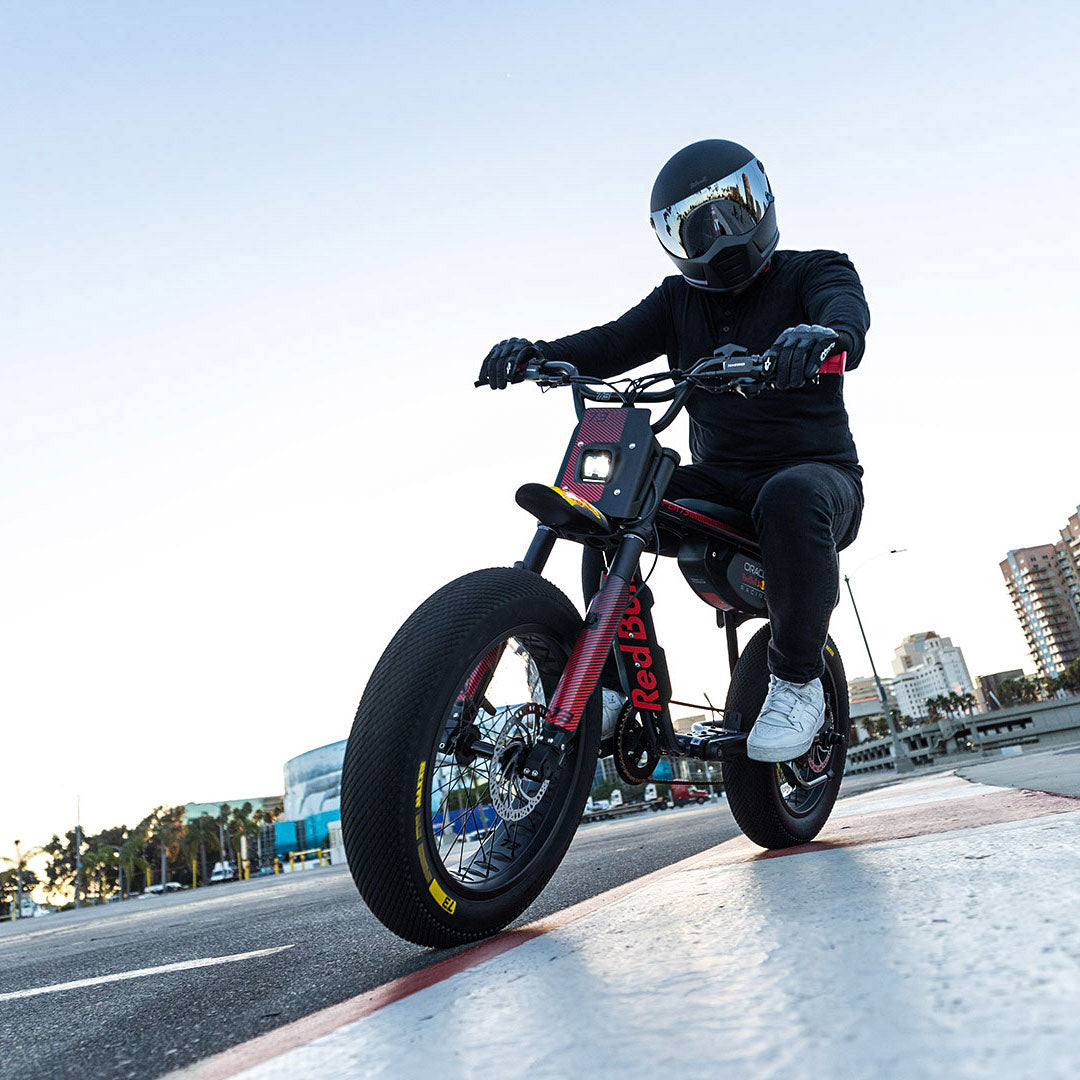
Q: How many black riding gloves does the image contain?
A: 2